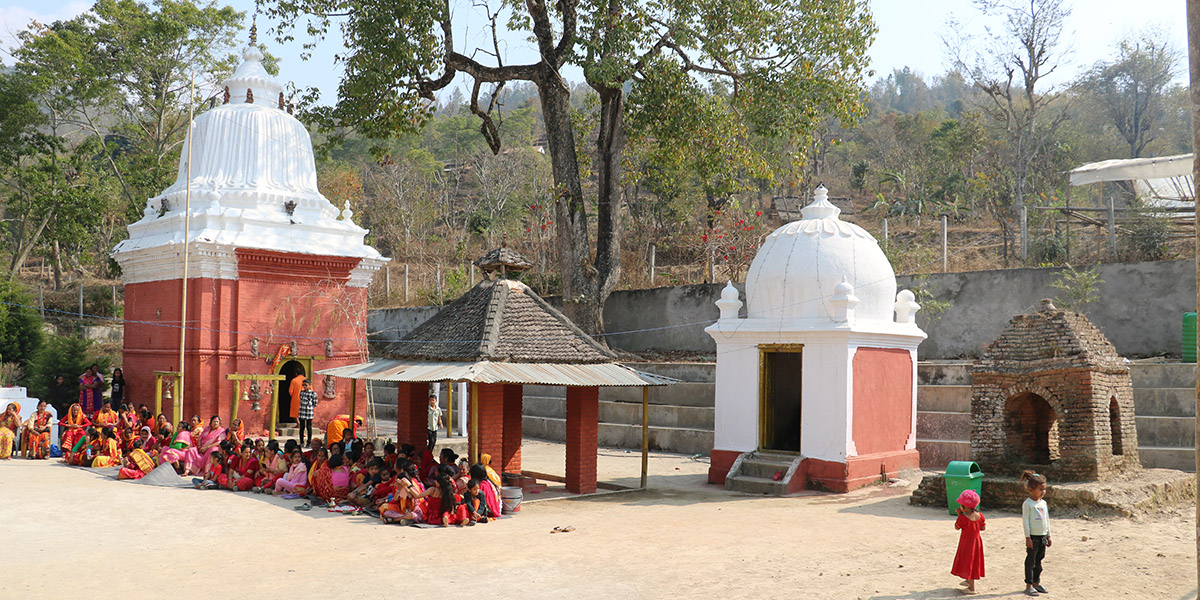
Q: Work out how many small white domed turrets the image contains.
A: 3